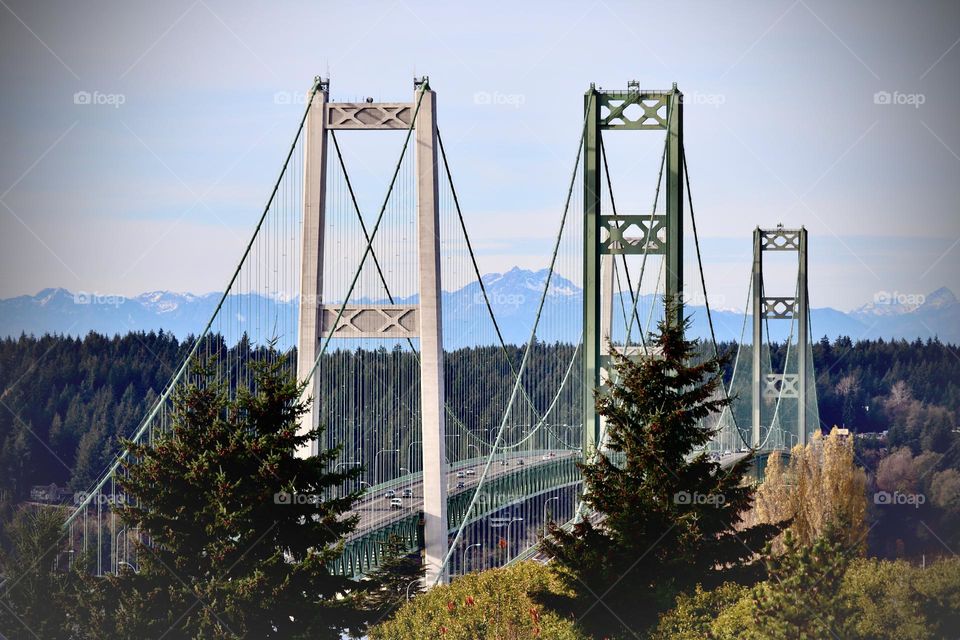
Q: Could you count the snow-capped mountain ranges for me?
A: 1